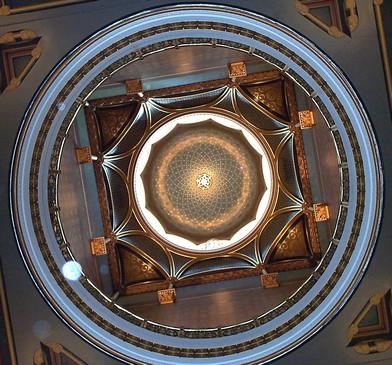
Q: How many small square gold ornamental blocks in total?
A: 8